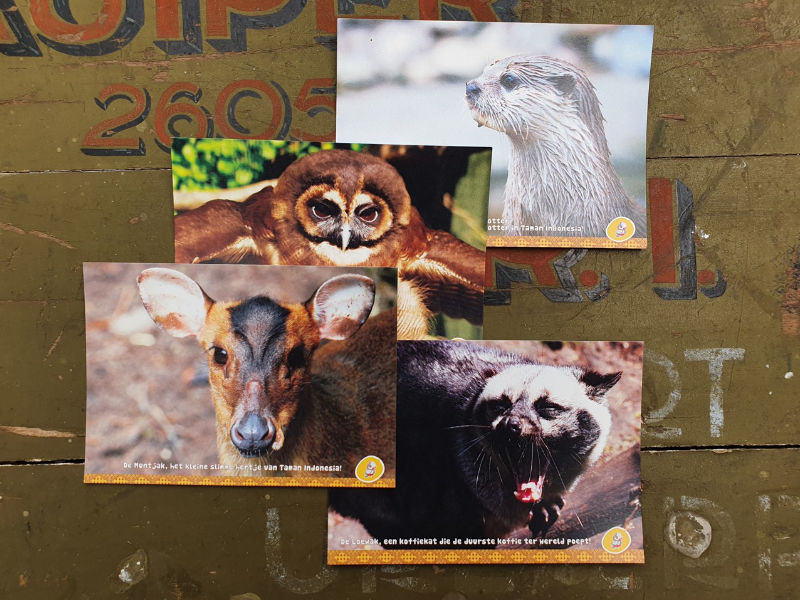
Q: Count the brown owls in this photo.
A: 1